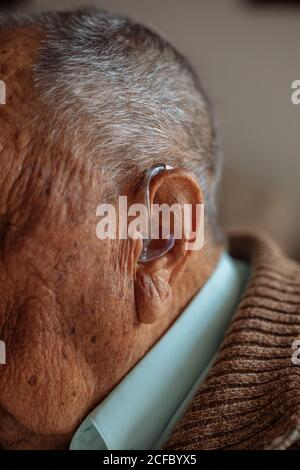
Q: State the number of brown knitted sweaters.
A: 1